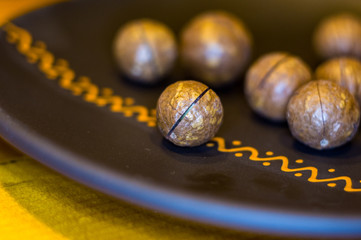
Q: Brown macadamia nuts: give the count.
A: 7